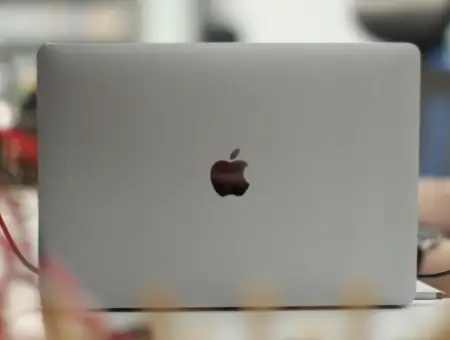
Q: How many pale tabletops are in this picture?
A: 1